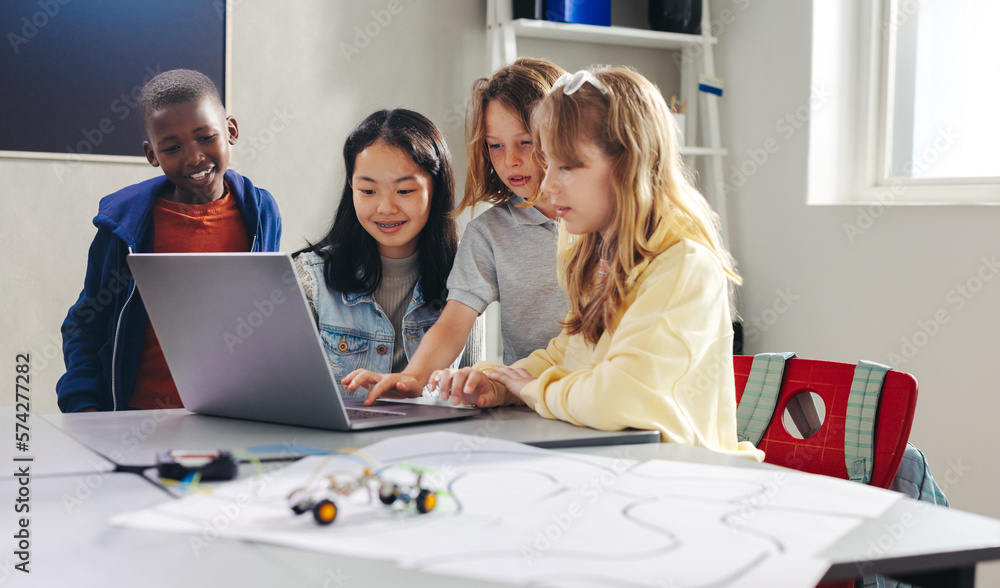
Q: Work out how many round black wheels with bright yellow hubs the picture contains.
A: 2